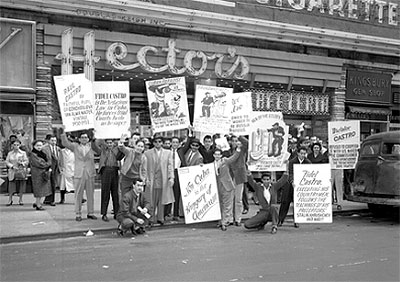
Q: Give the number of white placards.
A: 9